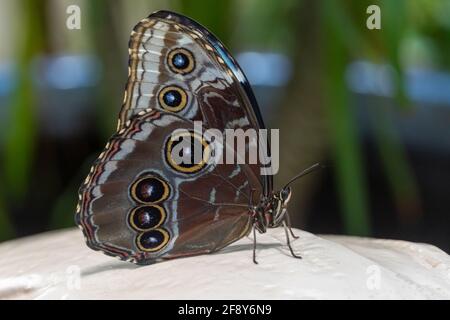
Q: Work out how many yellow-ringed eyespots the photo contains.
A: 6